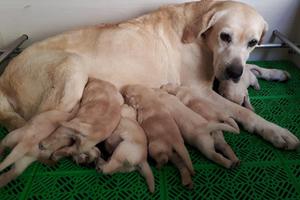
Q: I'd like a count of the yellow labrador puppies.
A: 7